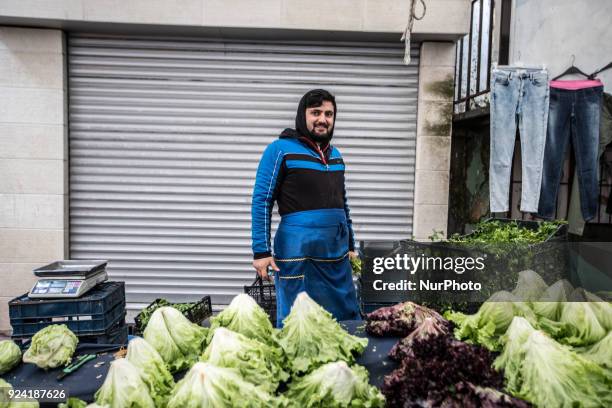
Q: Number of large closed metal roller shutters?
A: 1